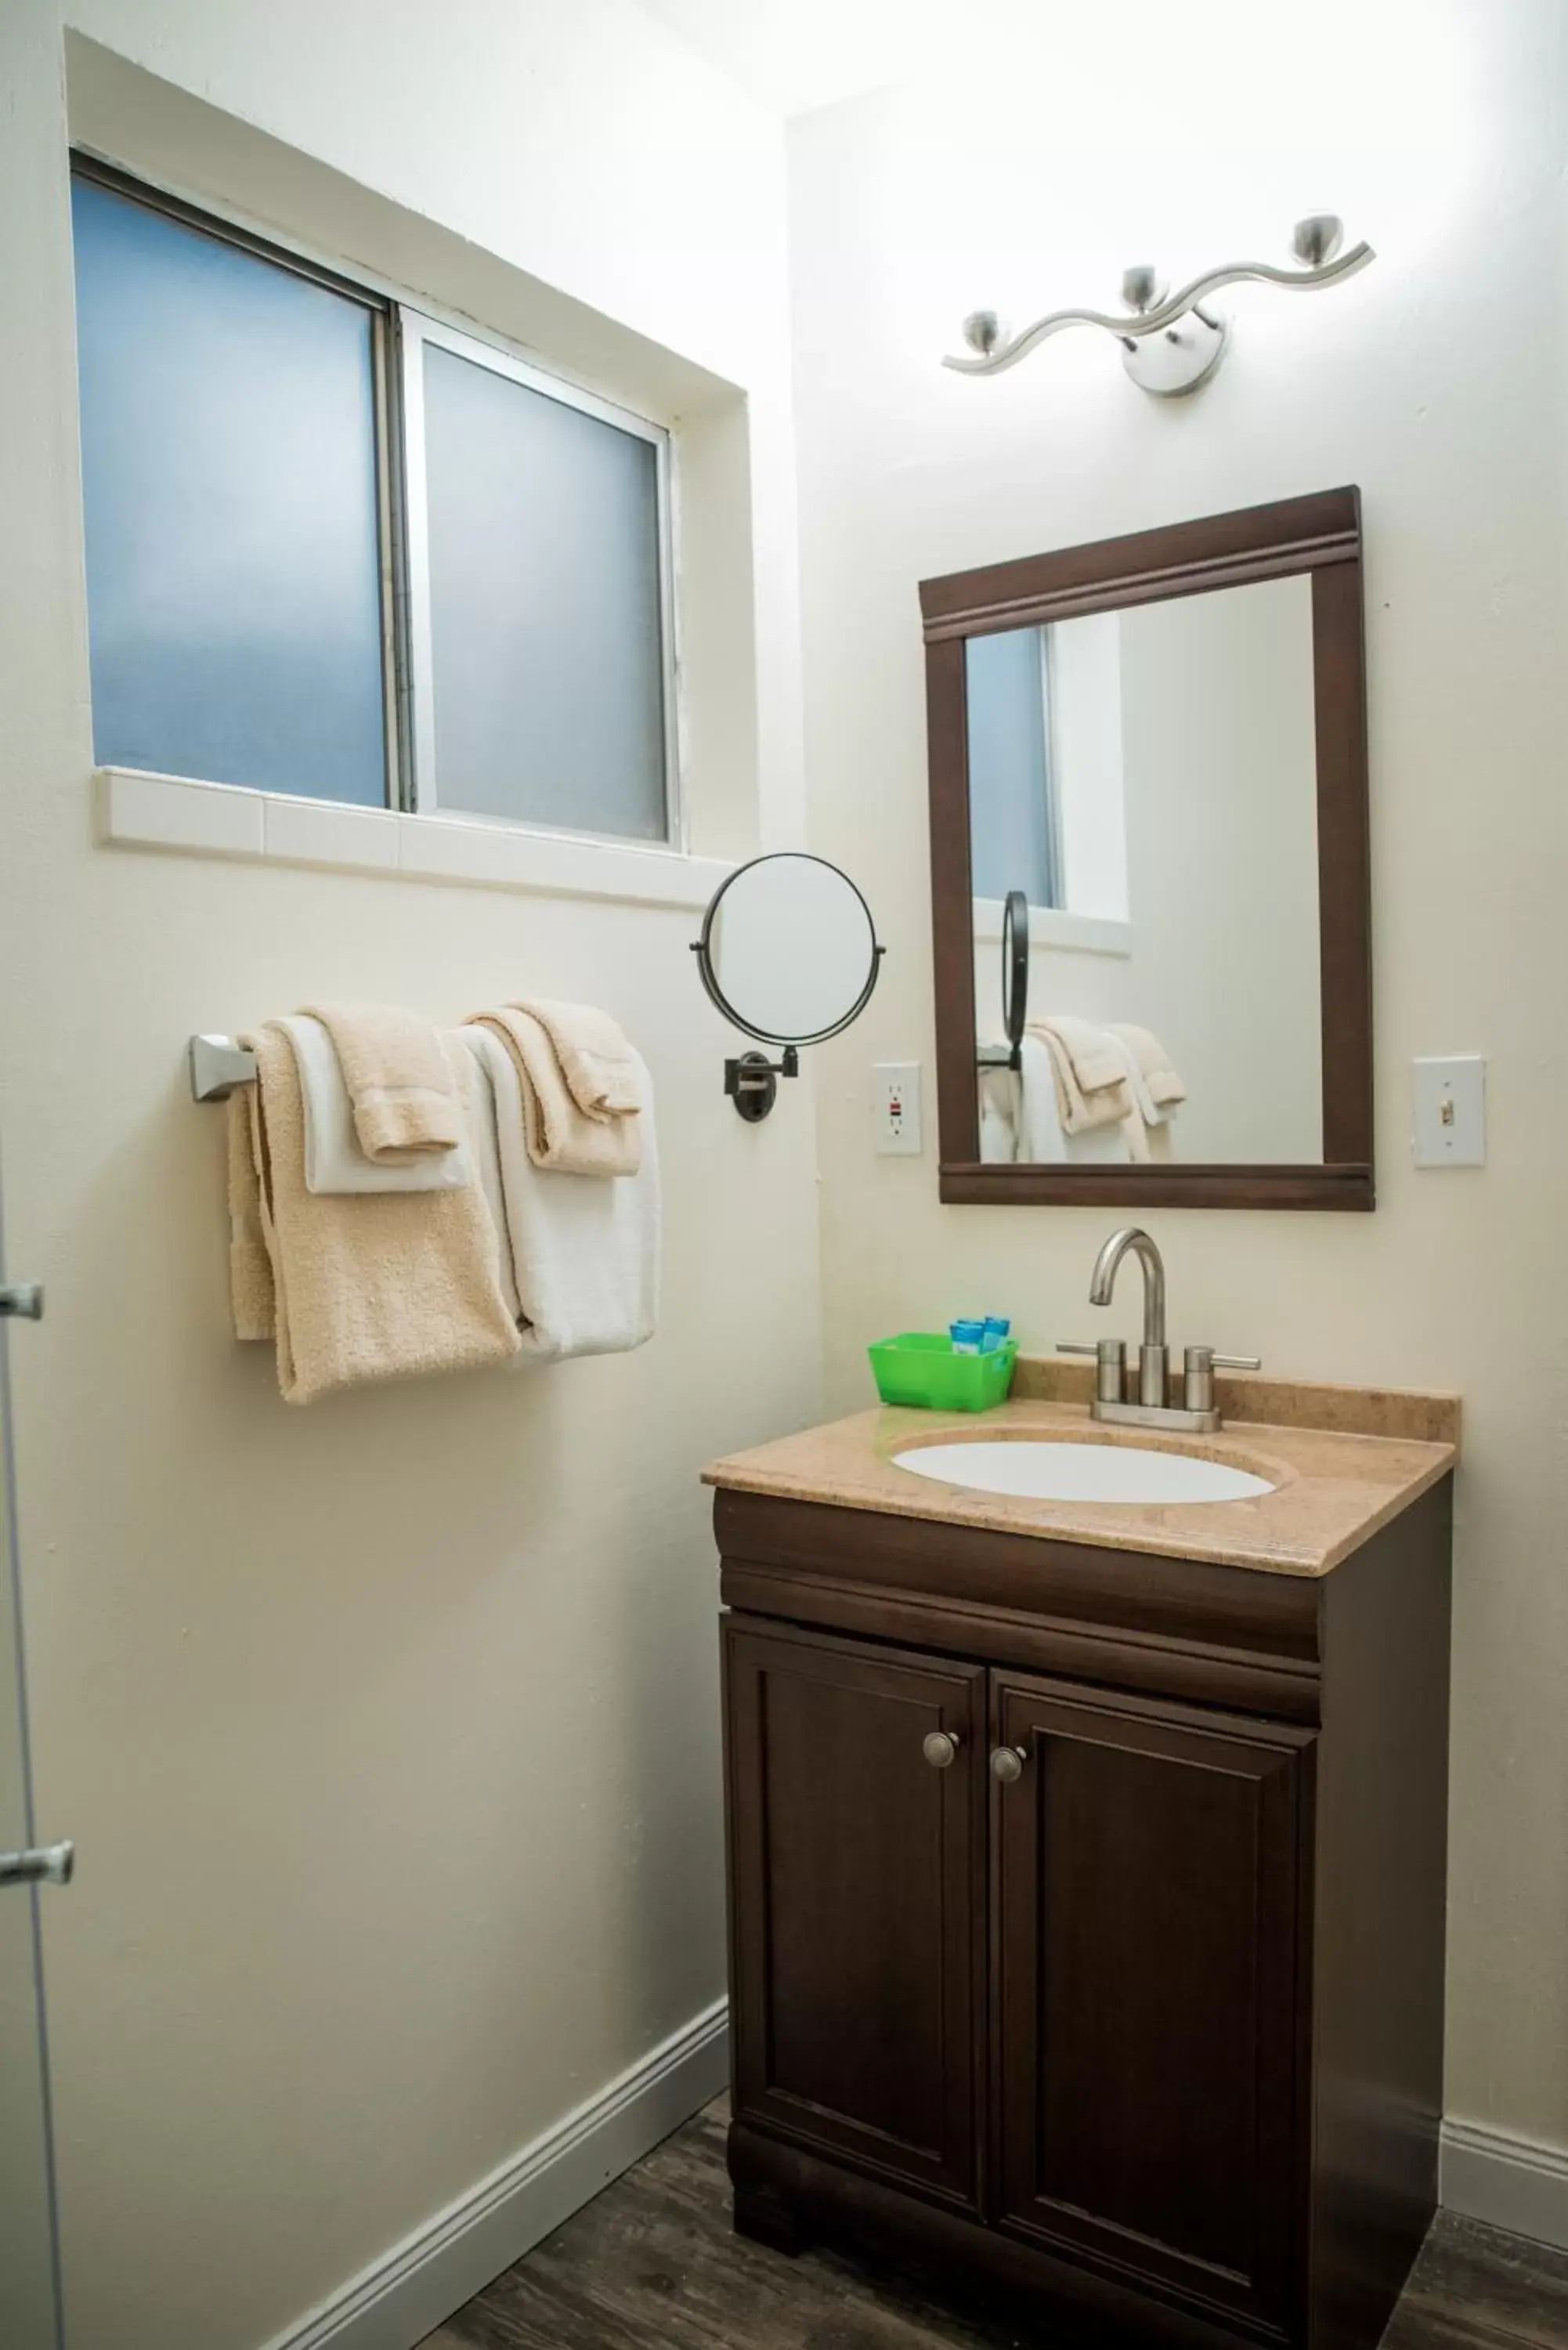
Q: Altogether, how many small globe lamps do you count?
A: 3